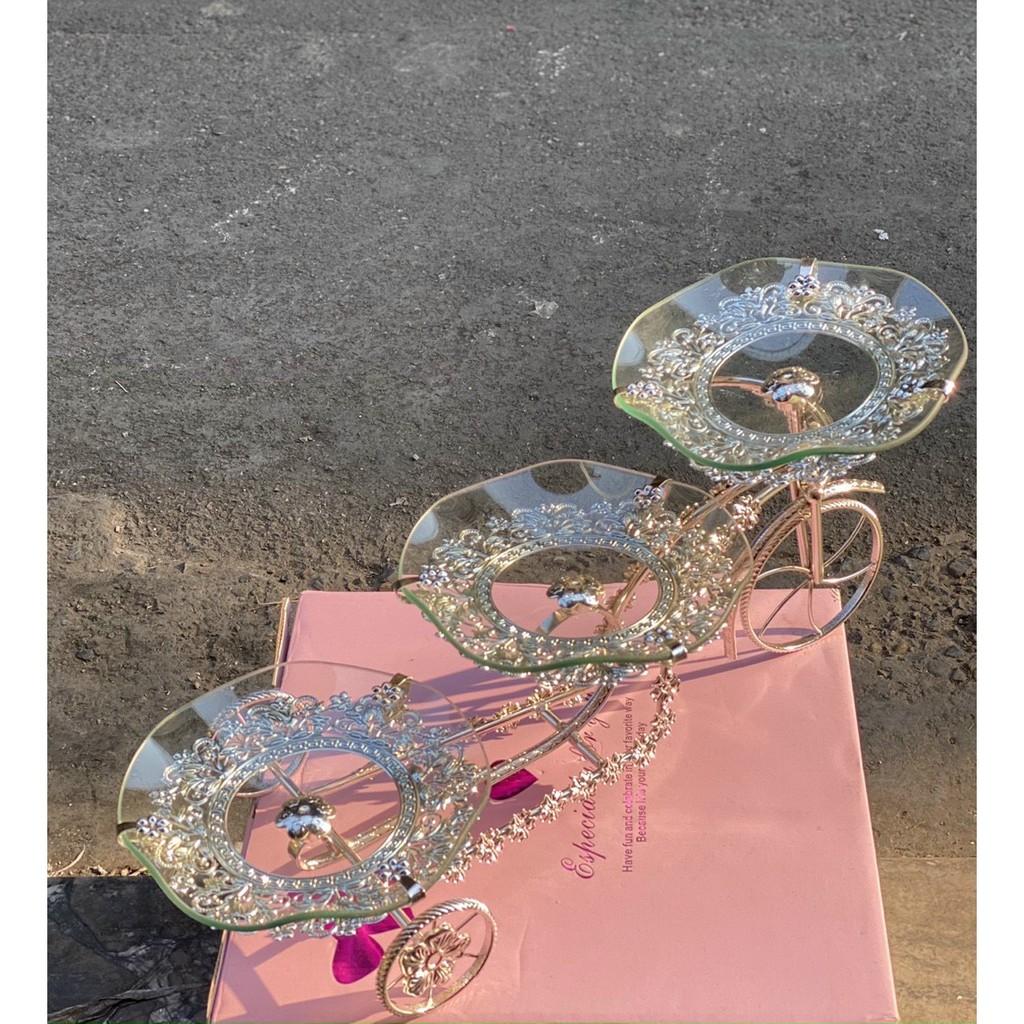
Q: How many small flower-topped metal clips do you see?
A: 9